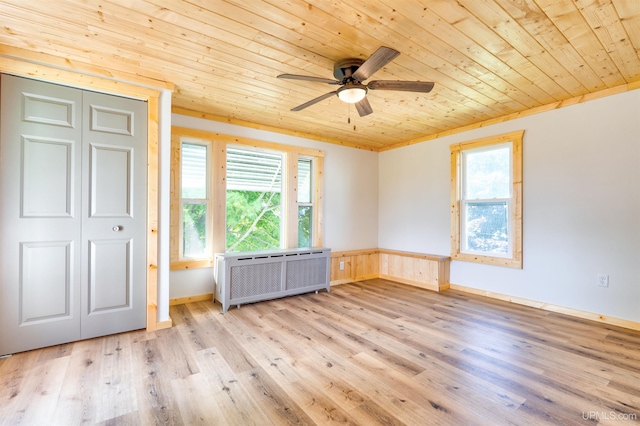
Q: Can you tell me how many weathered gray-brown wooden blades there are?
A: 5